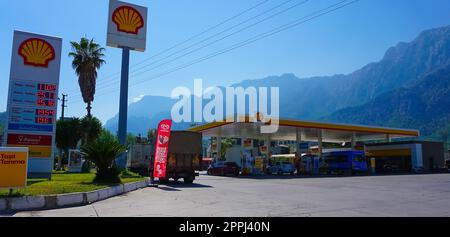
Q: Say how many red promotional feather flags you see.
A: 1